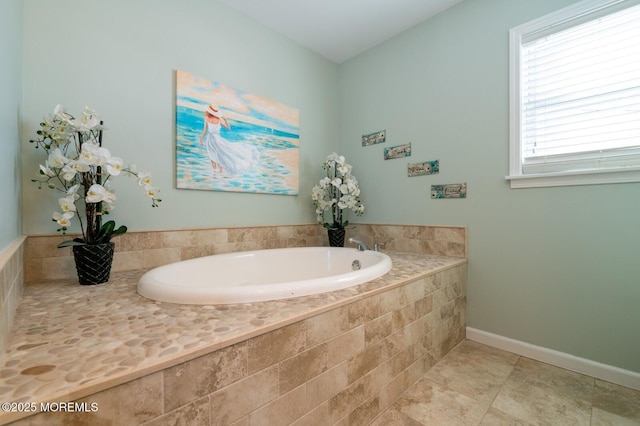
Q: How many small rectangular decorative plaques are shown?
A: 4